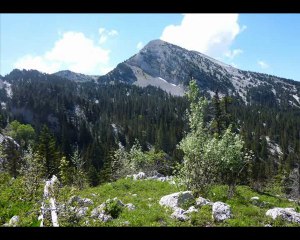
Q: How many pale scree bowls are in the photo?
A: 1